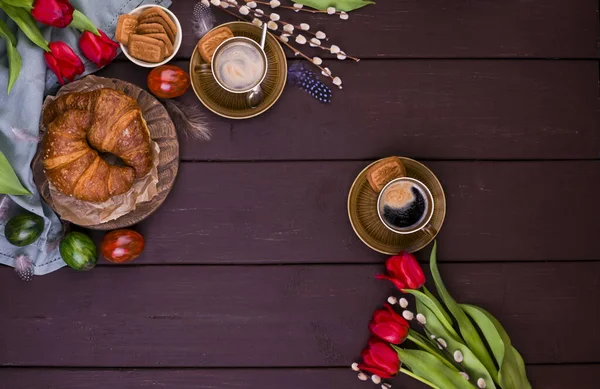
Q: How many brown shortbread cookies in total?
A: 8